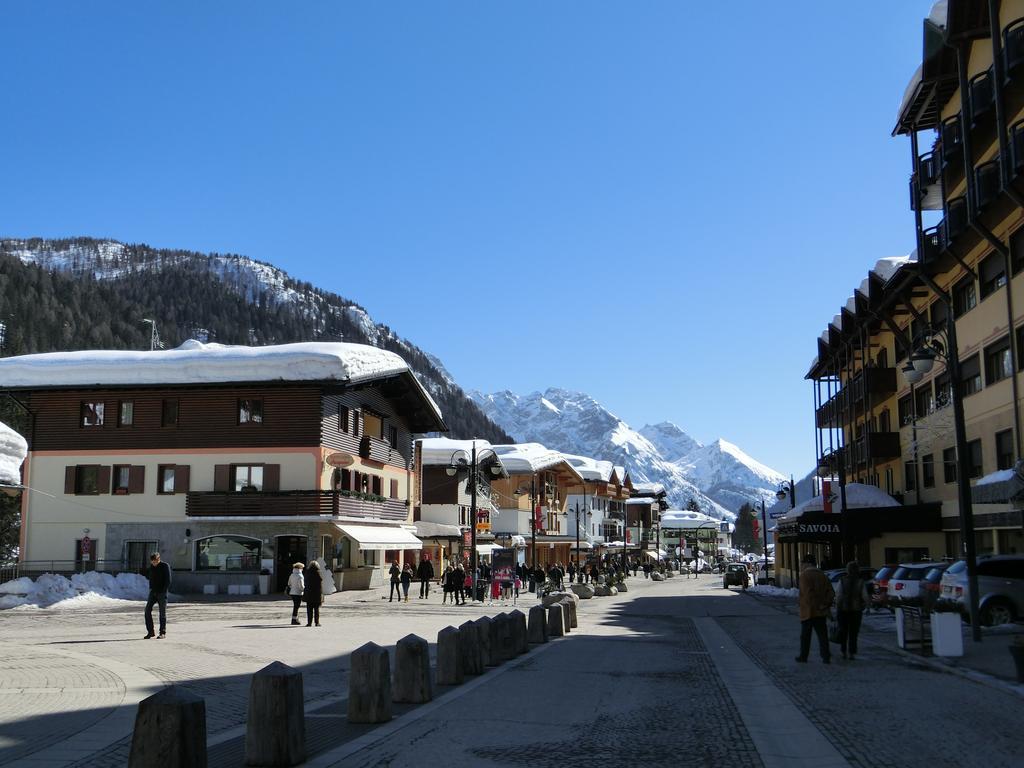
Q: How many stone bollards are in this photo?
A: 13